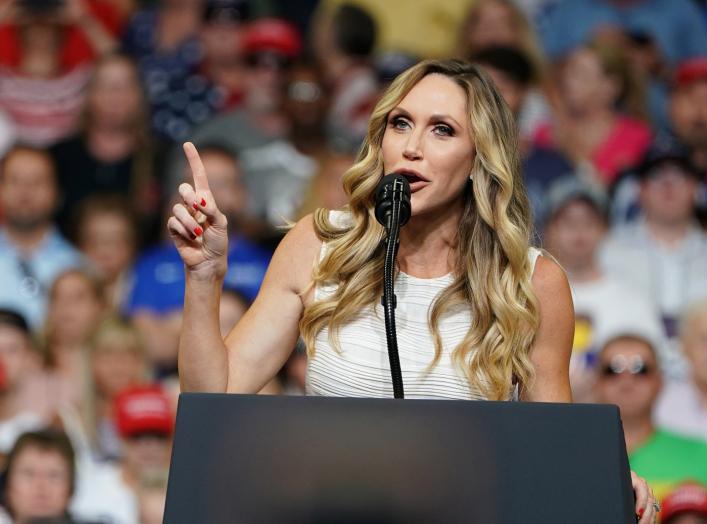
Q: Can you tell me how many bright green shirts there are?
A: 1